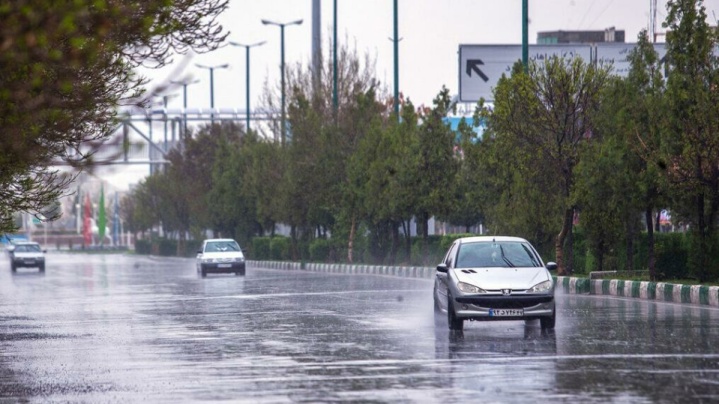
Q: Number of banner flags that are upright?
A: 3